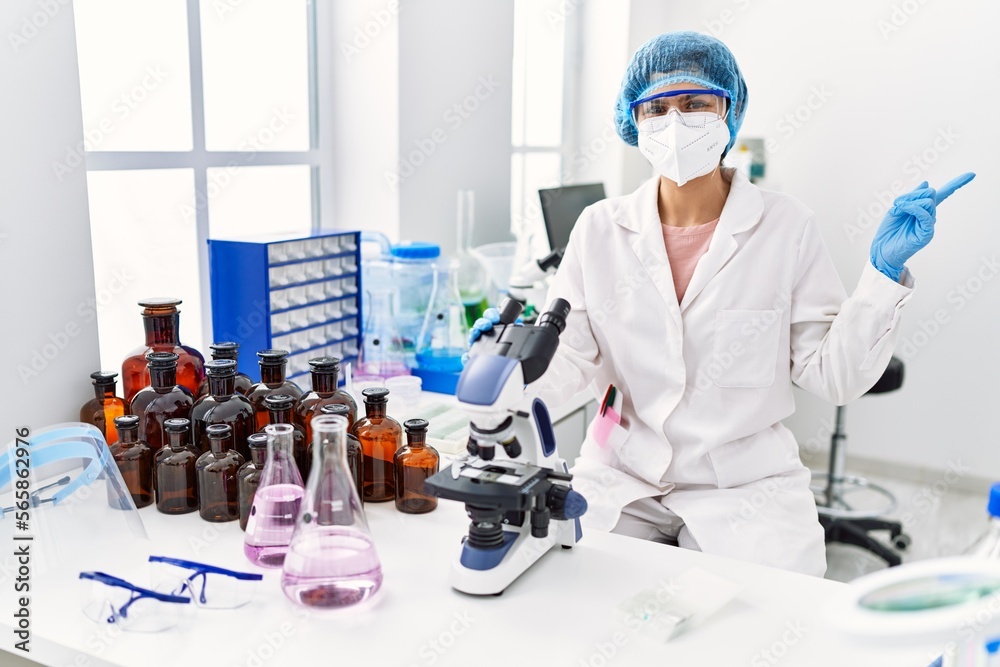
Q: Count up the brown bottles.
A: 15